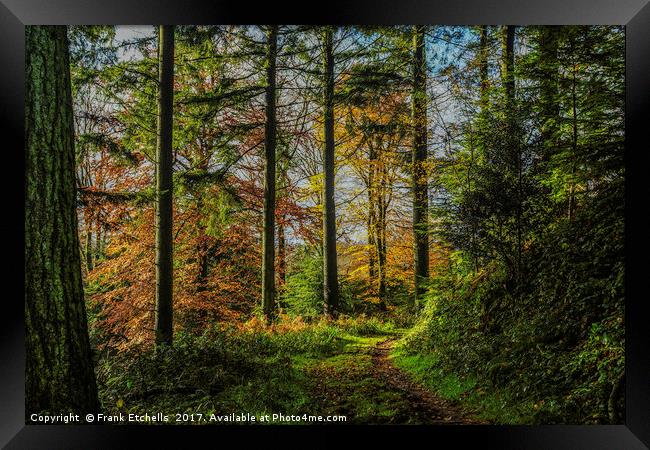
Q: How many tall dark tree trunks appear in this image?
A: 5